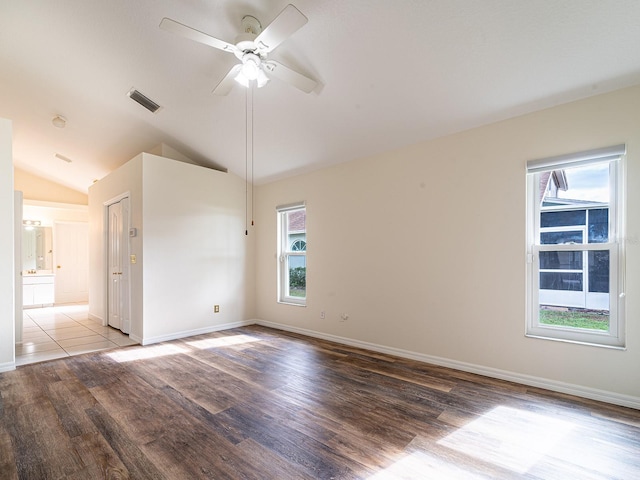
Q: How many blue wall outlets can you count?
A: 0